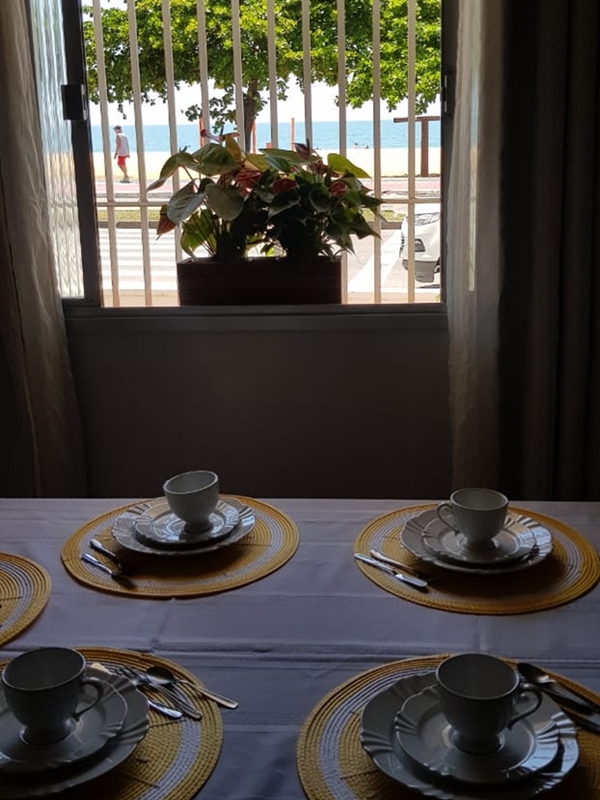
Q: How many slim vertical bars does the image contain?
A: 10